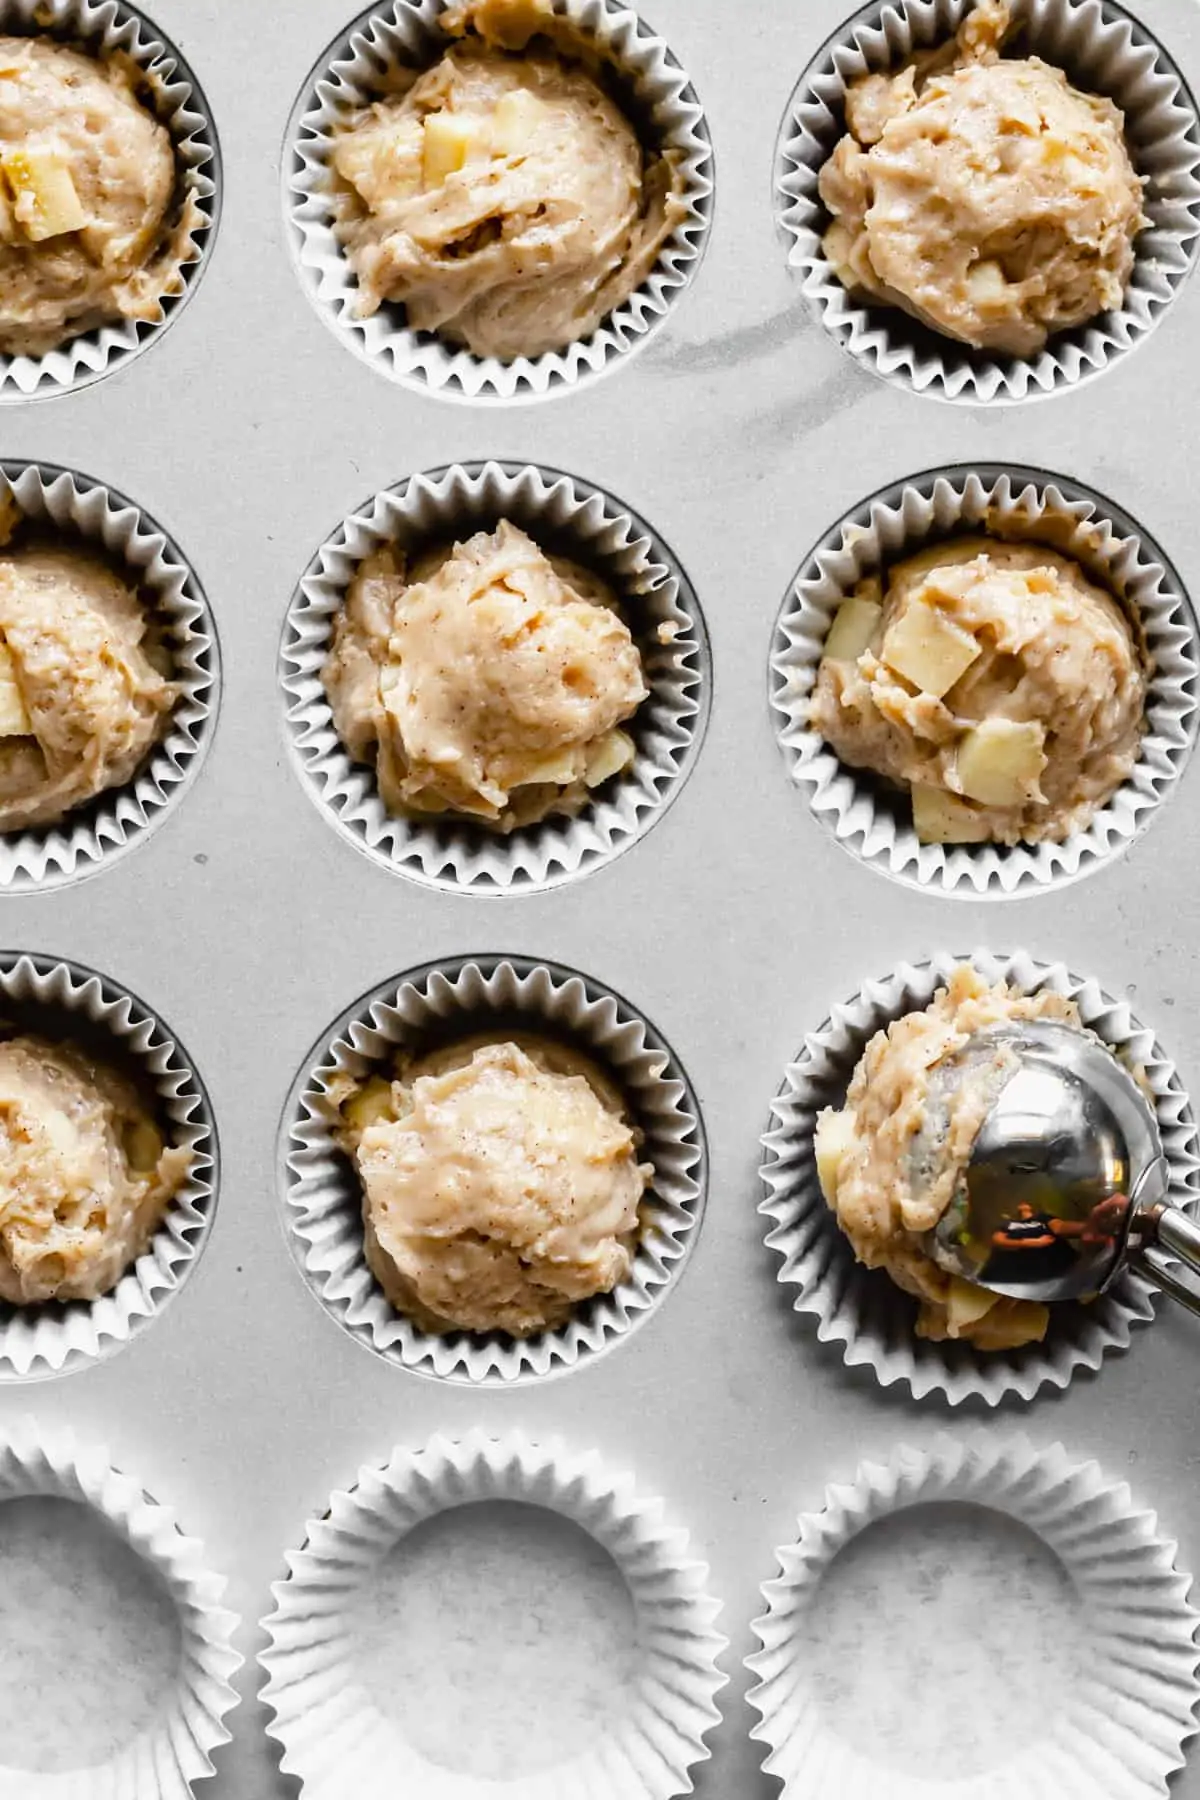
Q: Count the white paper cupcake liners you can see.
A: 12